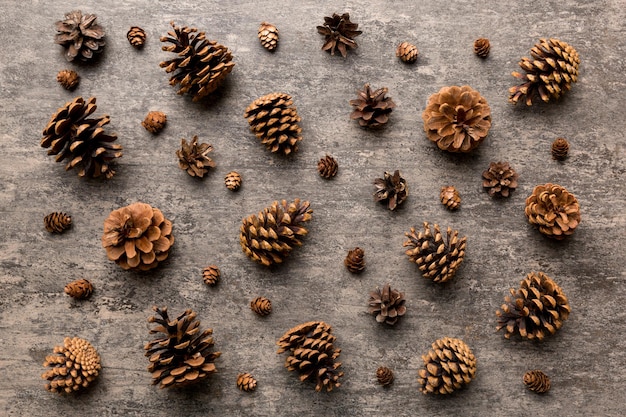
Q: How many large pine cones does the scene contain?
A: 14